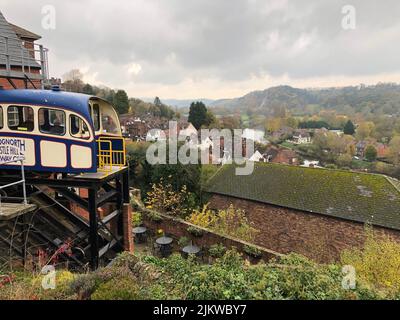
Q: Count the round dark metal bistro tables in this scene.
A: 3